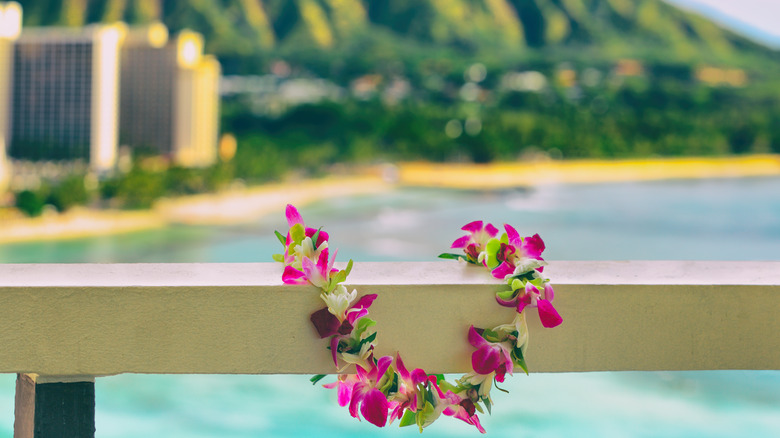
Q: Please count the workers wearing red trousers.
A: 0